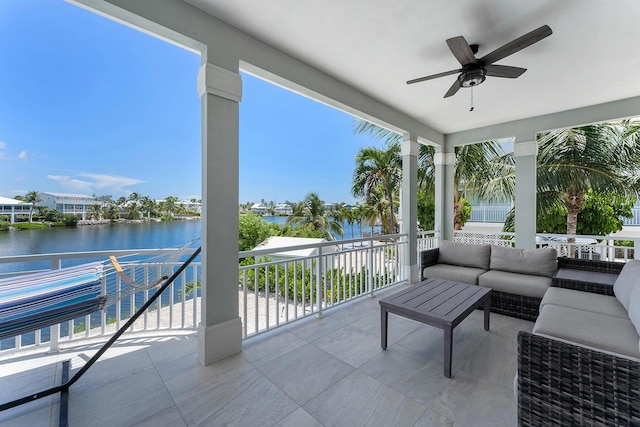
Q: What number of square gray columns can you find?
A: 4